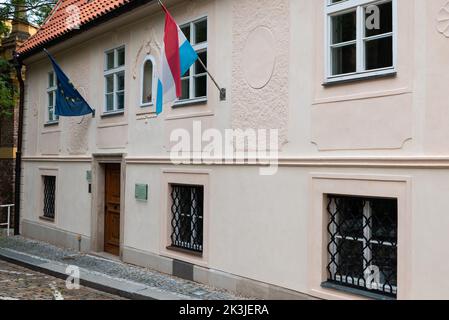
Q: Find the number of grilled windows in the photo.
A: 3